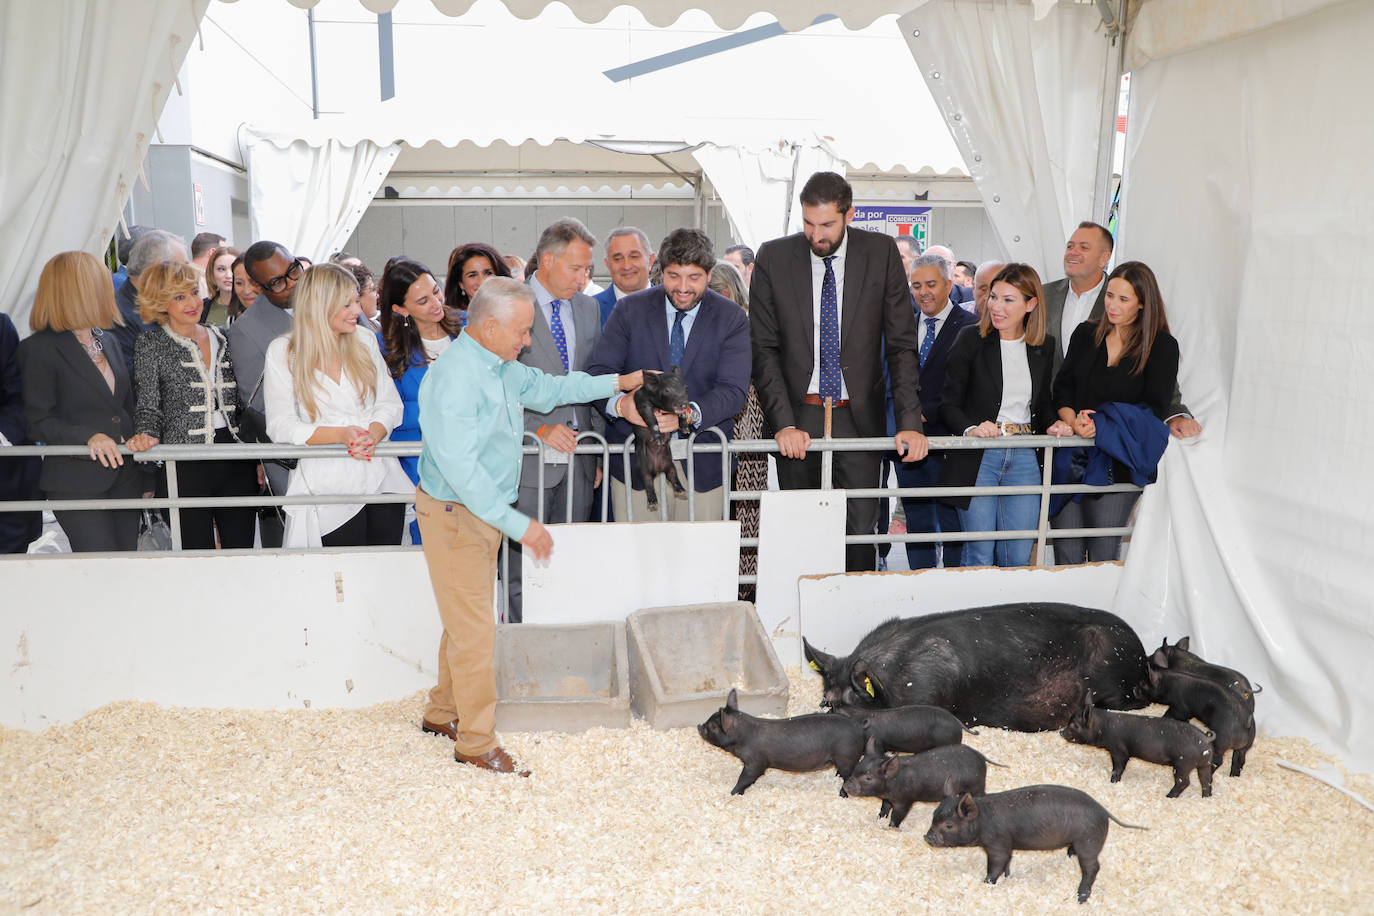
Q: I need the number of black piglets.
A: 8